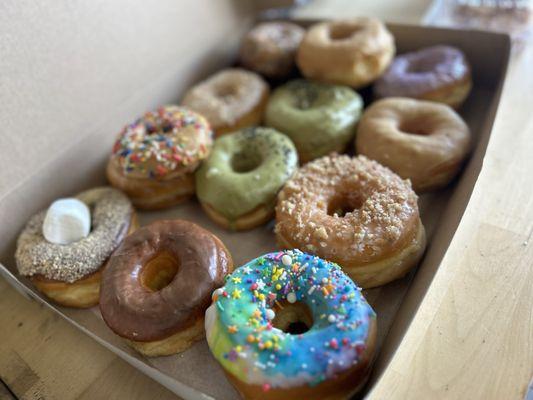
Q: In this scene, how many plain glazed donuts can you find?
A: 2